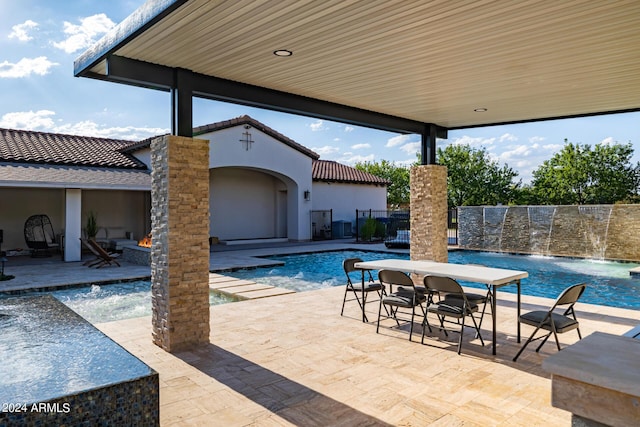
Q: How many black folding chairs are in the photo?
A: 6